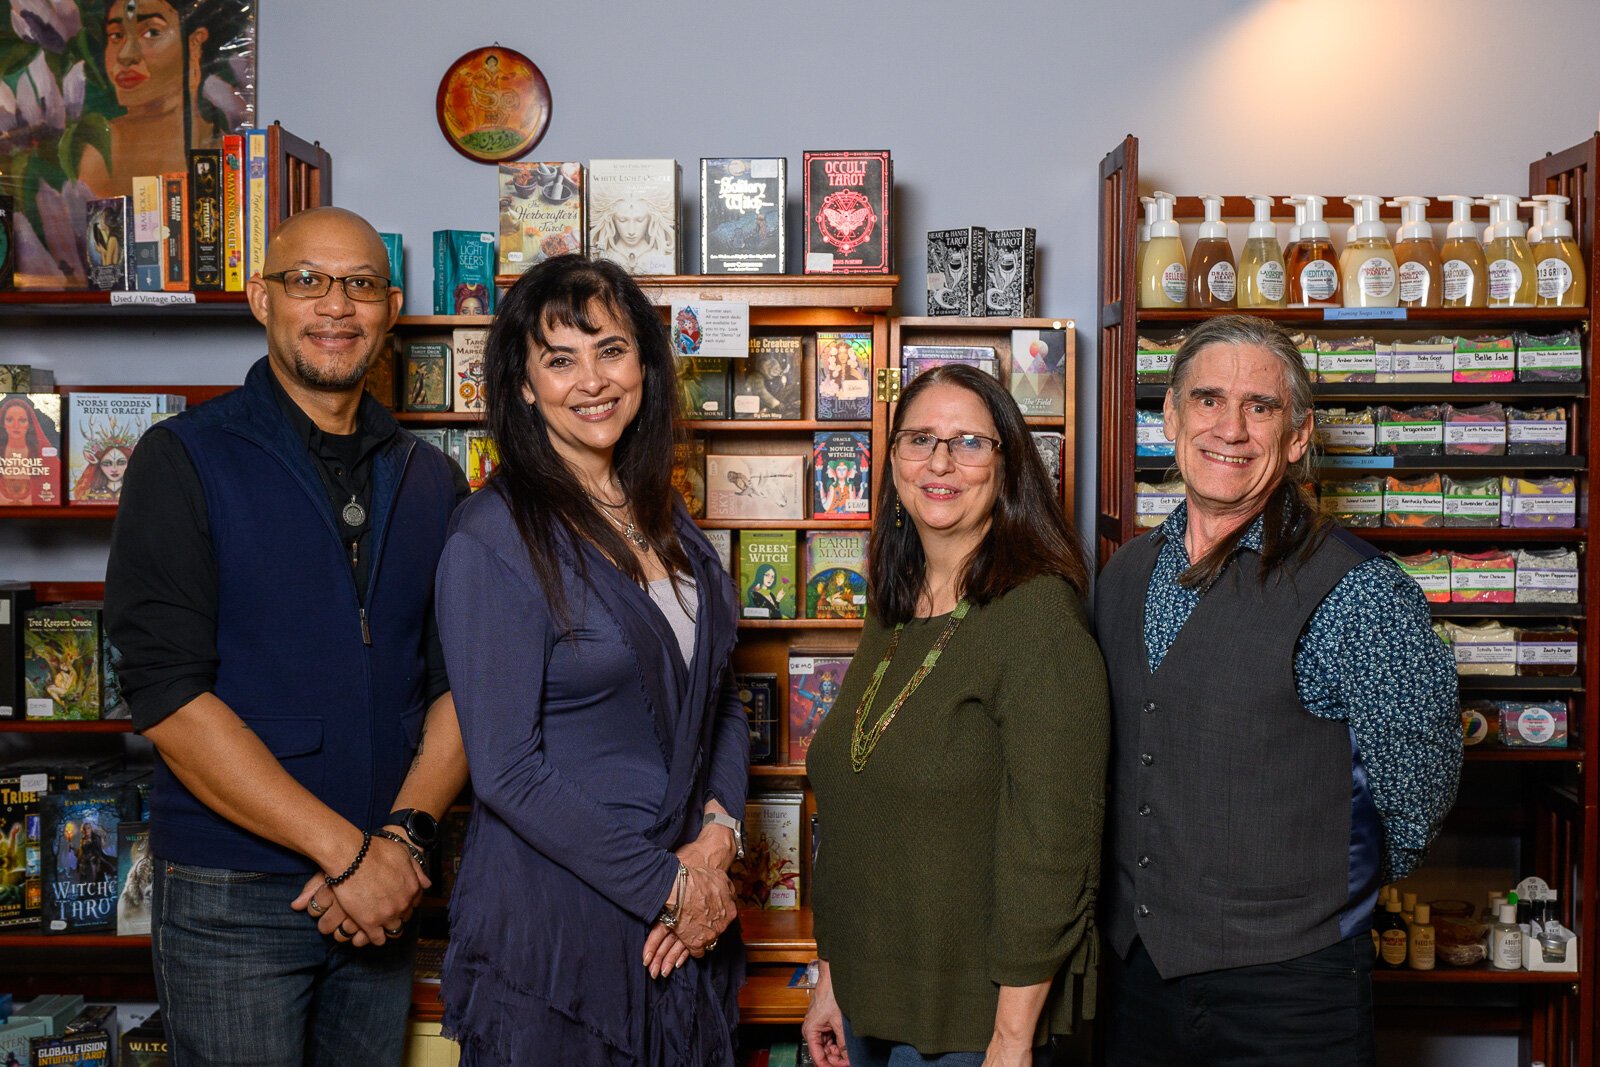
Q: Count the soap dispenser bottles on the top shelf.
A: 15